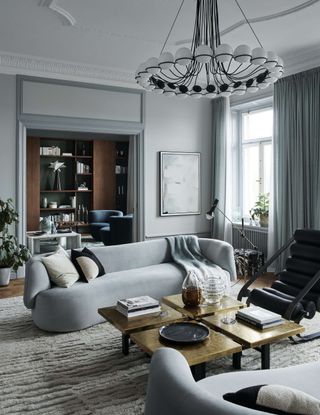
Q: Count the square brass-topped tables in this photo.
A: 4